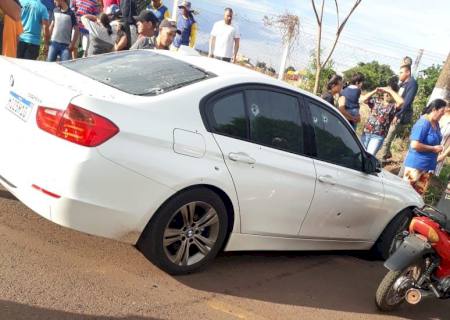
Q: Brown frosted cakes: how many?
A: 0